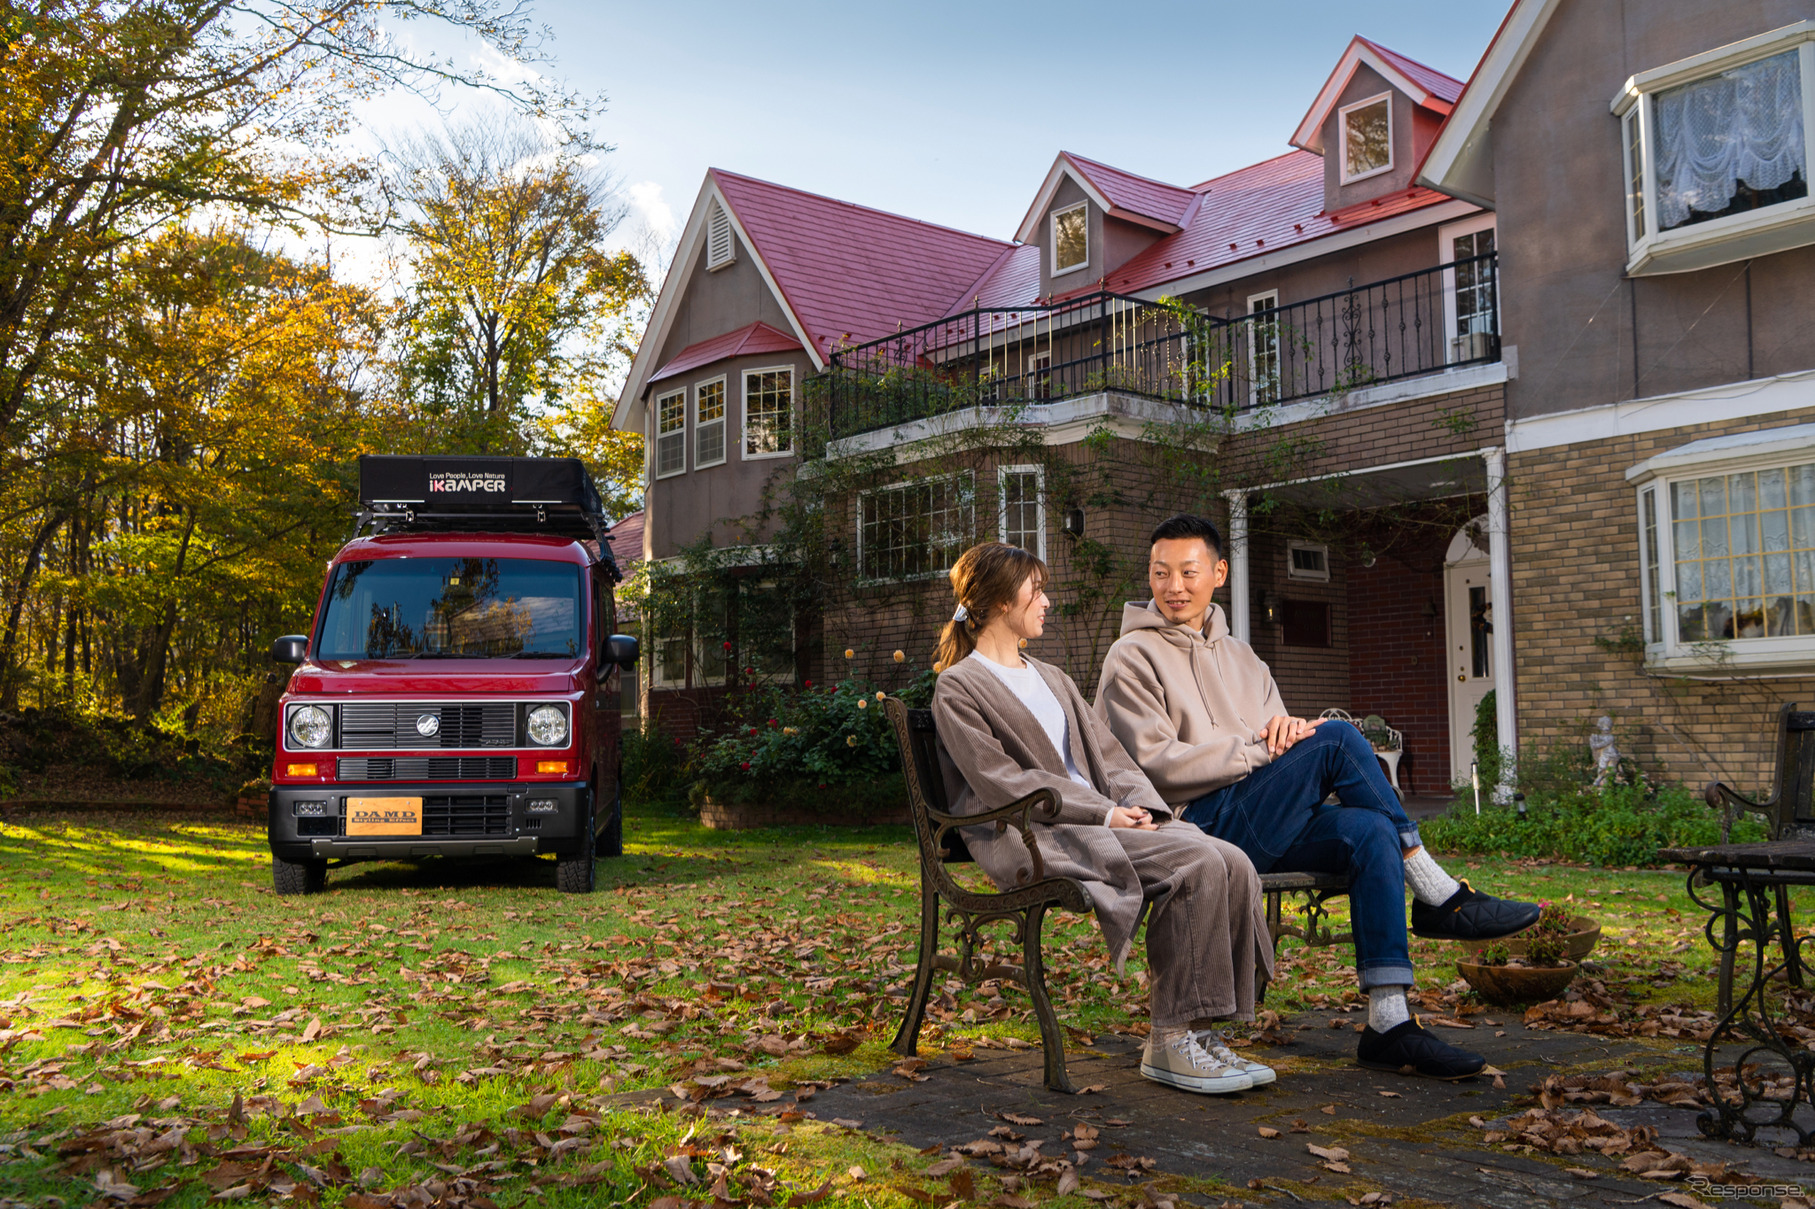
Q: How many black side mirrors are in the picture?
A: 2